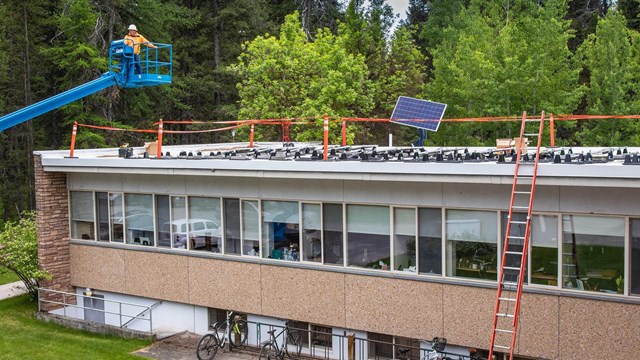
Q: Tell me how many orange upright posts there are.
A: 6